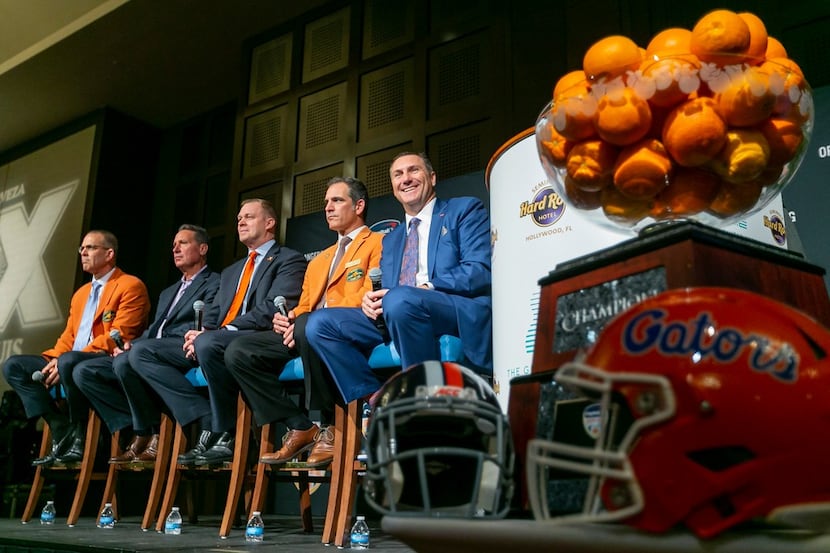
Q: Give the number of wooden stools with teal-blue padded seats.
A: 5